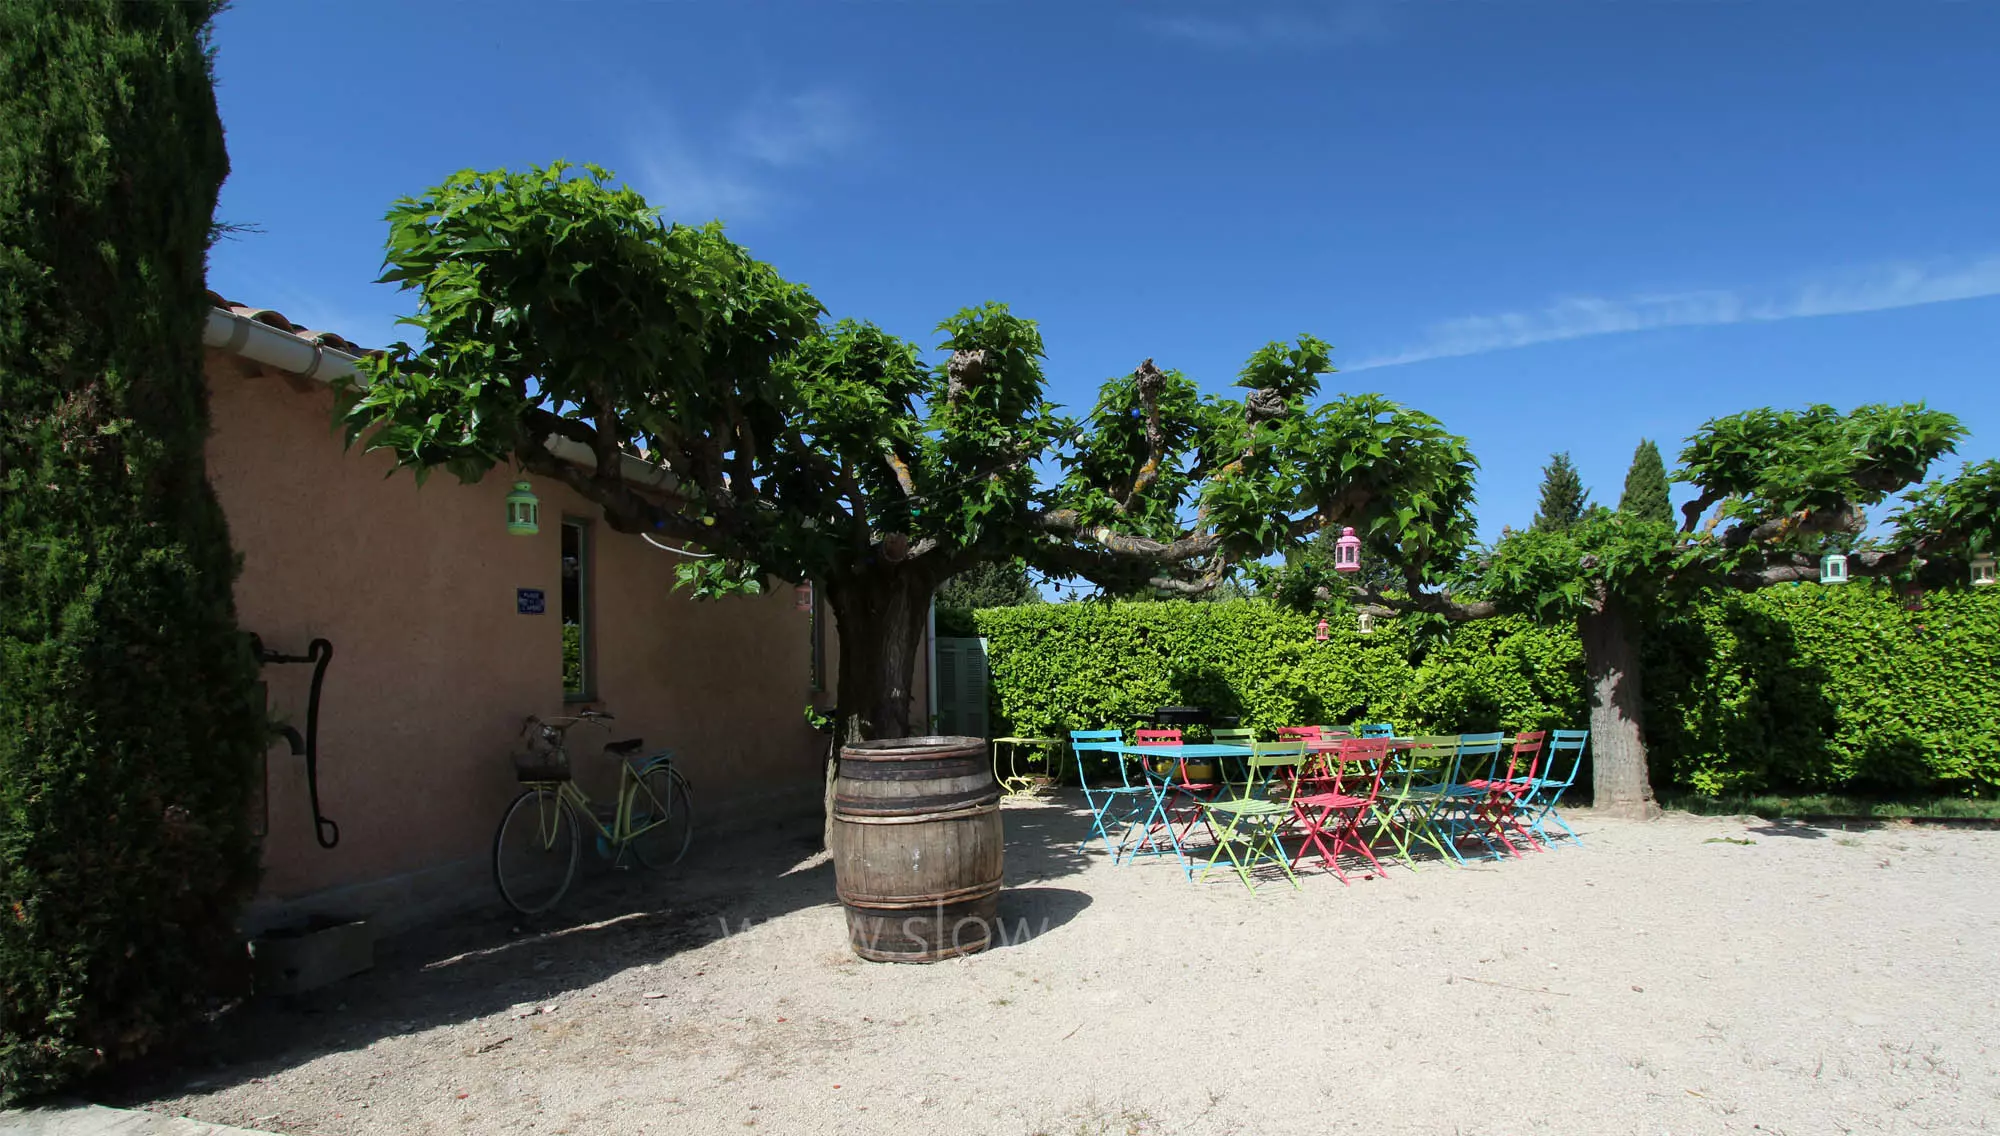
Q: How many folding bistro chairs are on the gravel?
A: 12